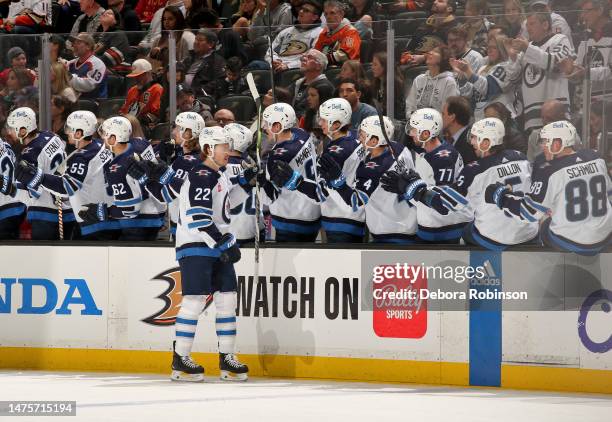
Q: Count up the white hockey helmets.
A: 12